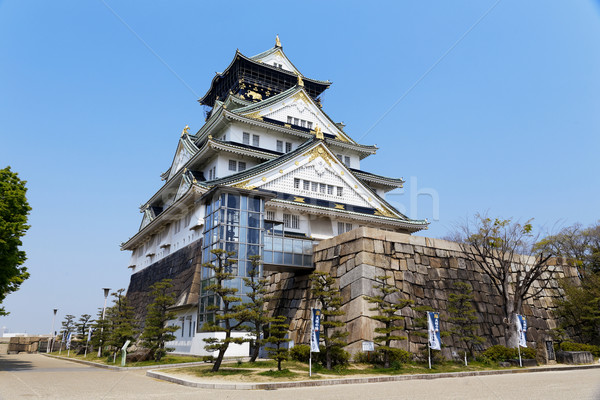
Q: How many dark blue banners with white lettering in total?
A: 3